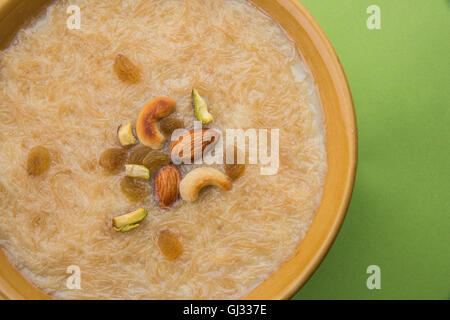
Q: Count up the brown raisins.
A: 9